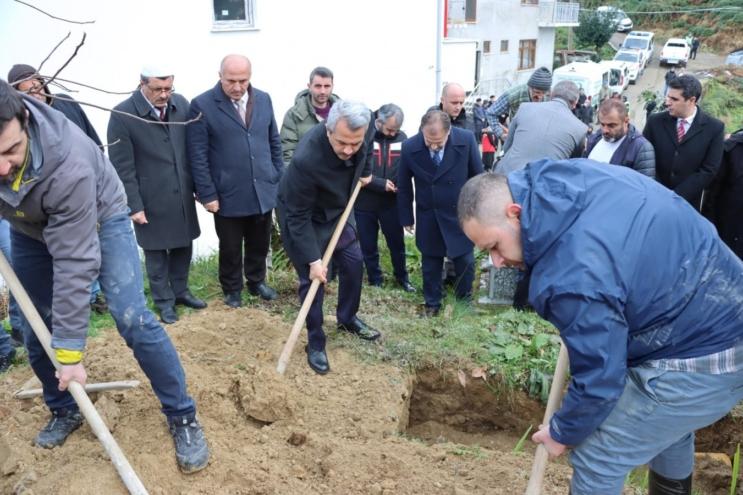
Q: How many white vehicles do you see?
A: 6